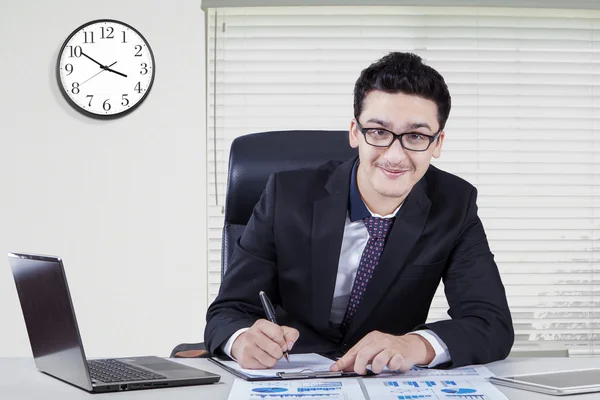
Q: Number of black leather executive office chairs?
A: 1